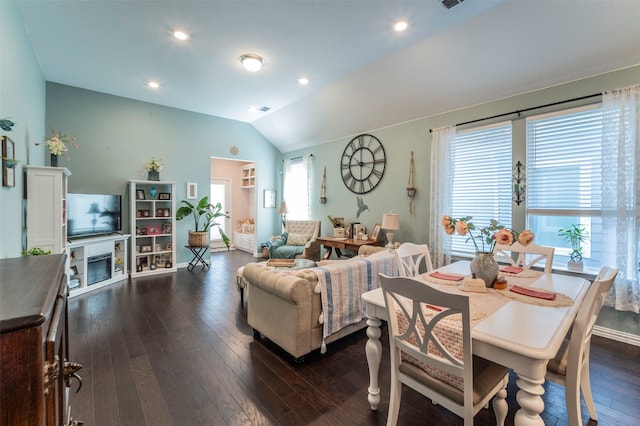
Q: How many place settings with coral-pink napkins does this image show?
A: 4